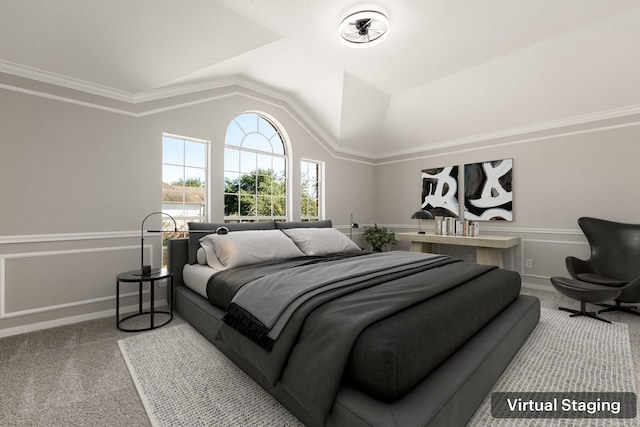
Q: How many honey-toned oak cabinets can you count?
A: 0